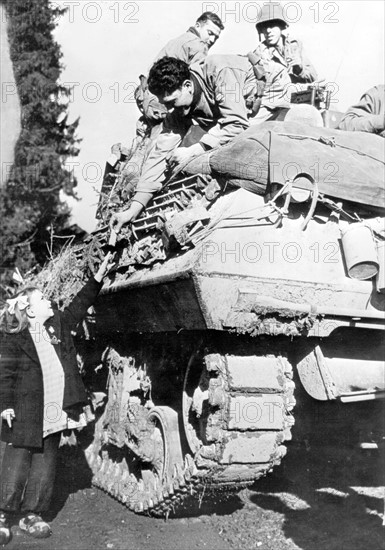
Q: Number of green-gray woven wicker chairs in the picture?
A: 0